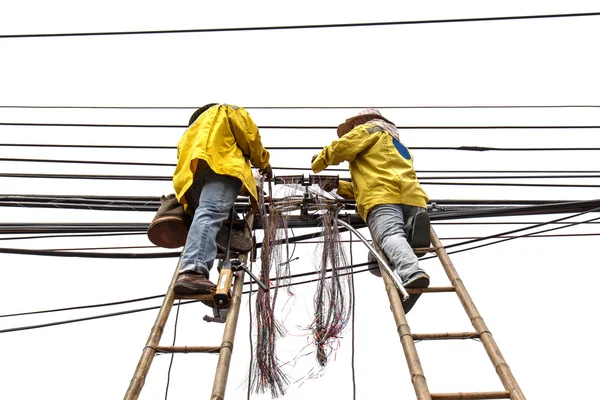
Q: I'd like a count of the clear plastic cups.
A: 0